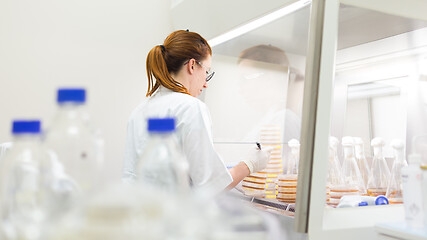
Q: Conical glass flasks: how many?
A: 6